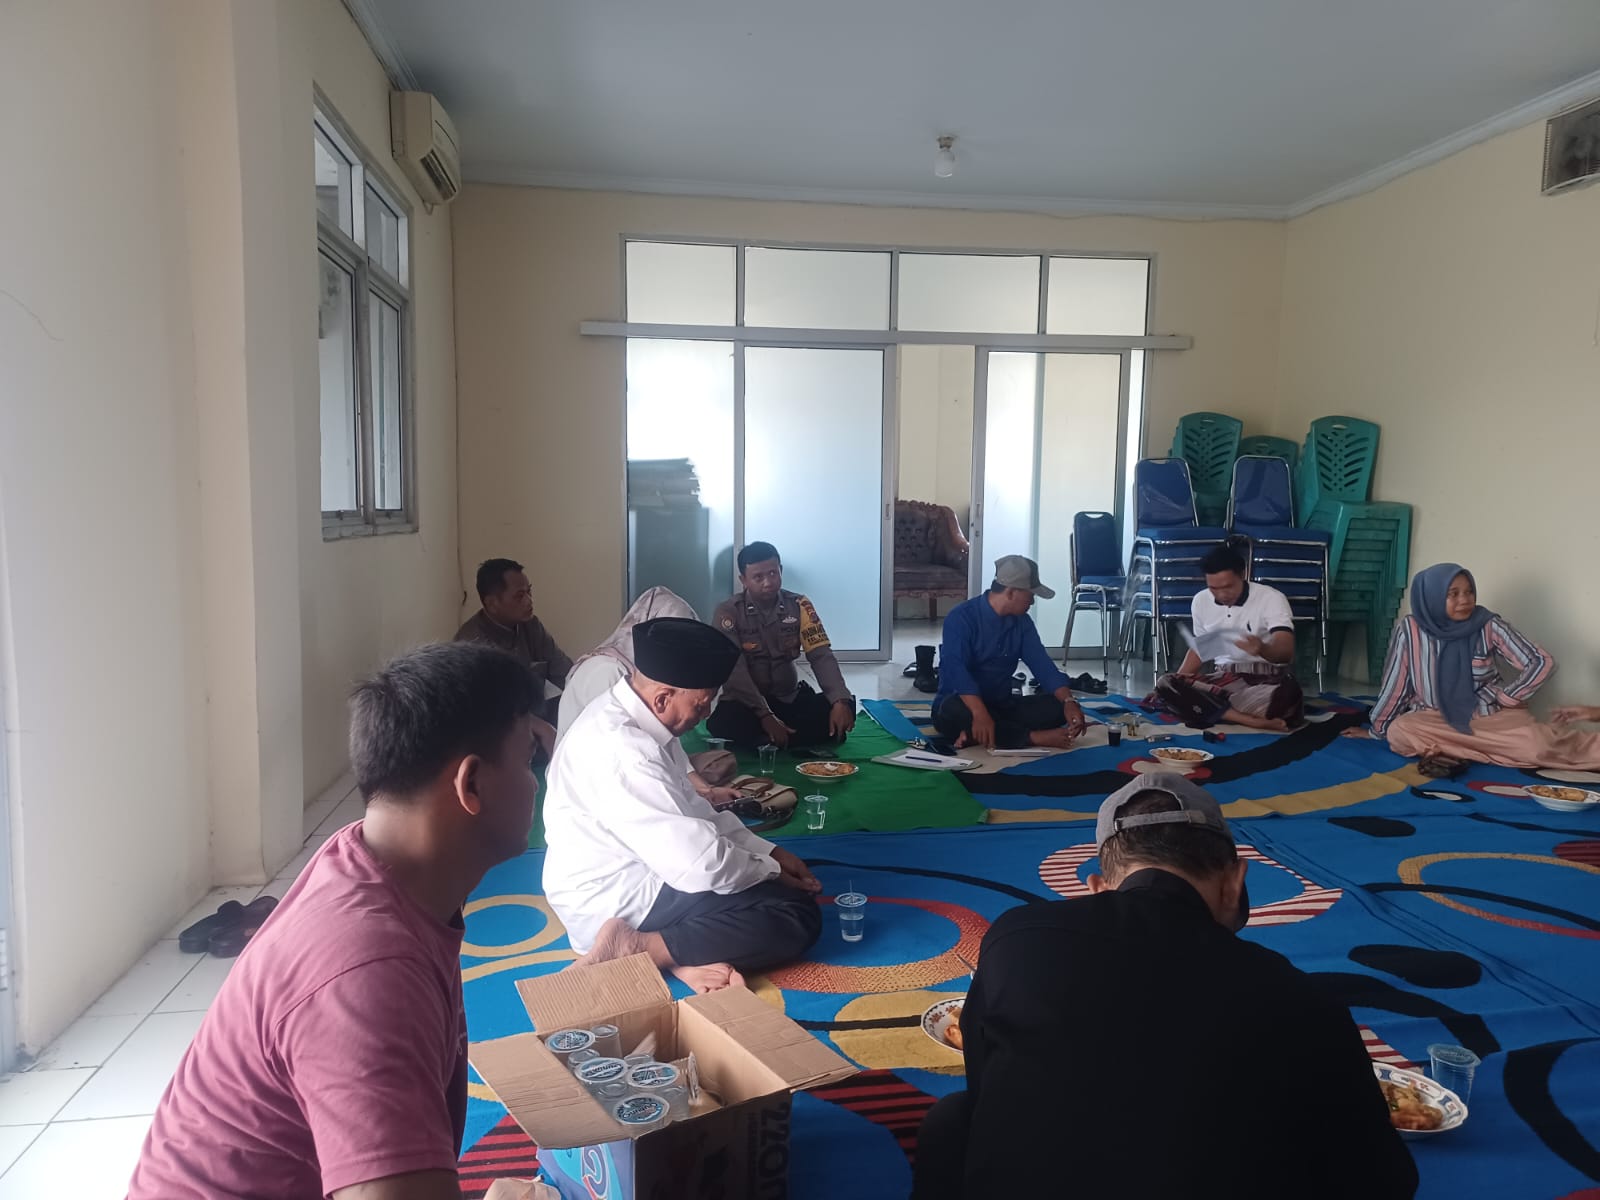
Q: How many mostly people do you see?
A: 9